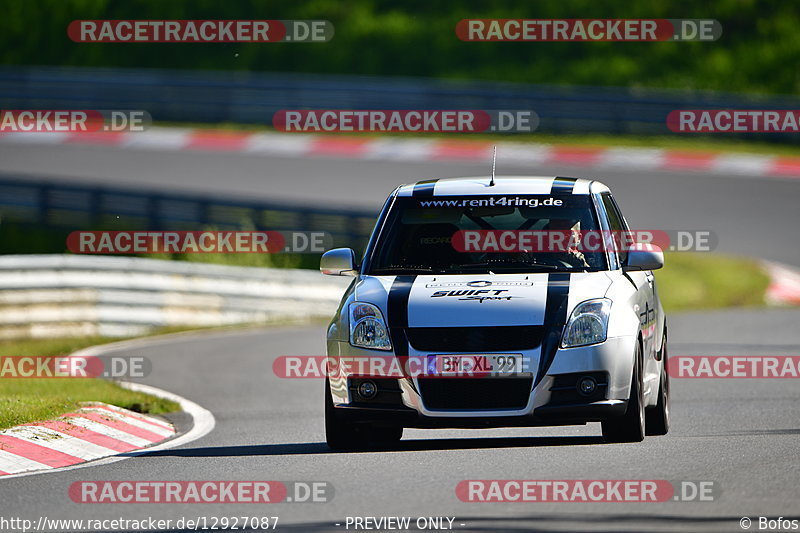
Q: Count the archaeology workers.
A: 0